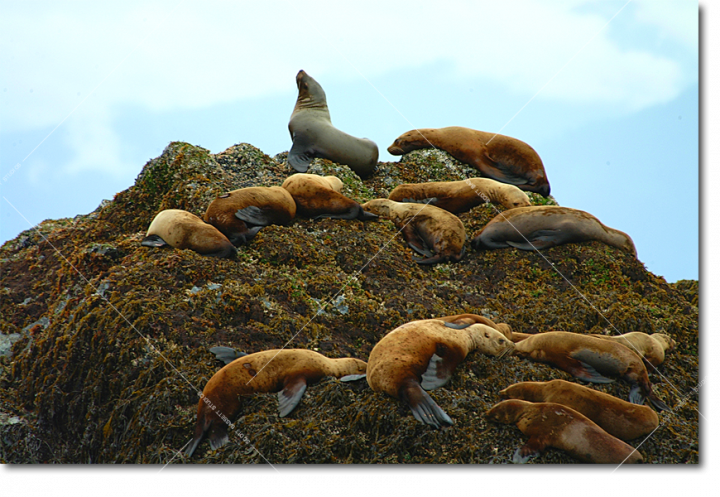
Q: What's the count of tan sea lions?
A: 14